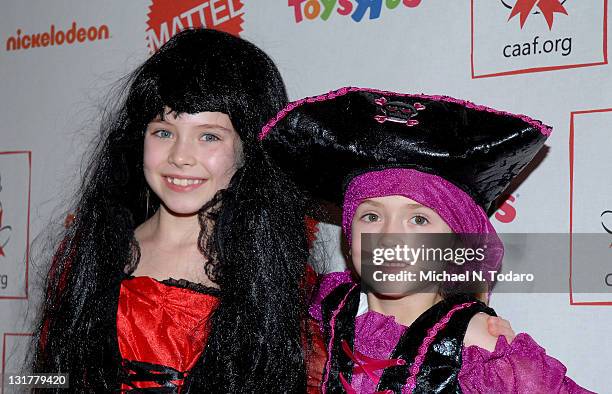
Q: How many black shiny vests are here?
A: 1